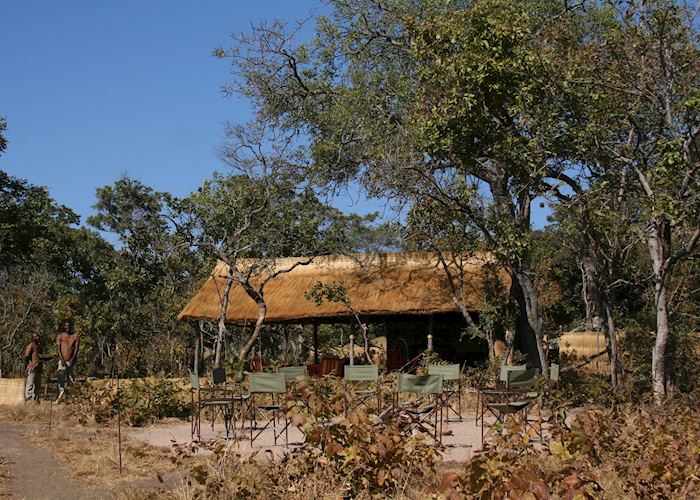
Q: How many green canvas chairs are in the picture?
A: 10